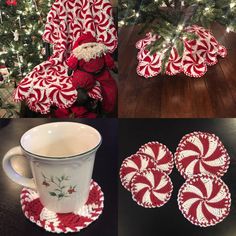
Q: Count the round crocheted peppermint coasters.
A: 6